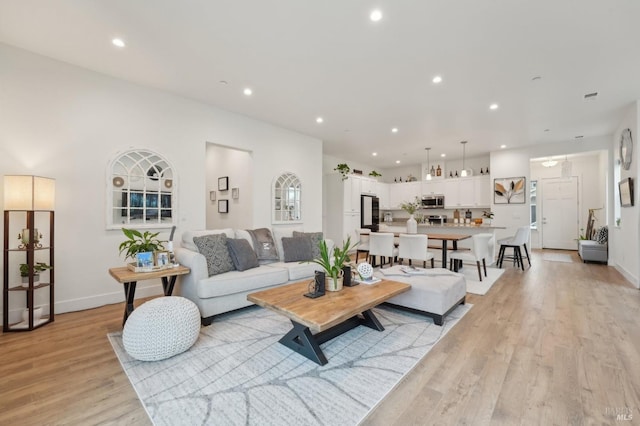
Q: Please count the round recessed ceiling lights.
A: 11